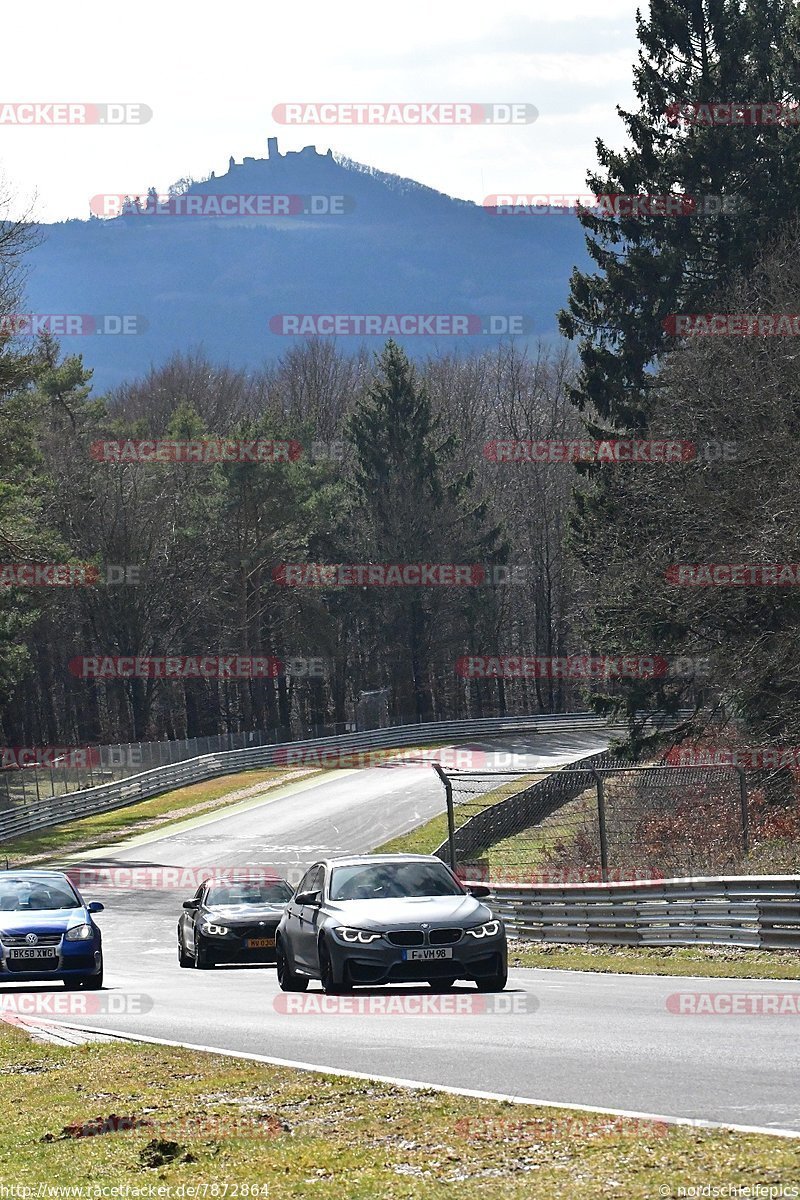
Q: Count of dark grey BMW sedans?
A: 1